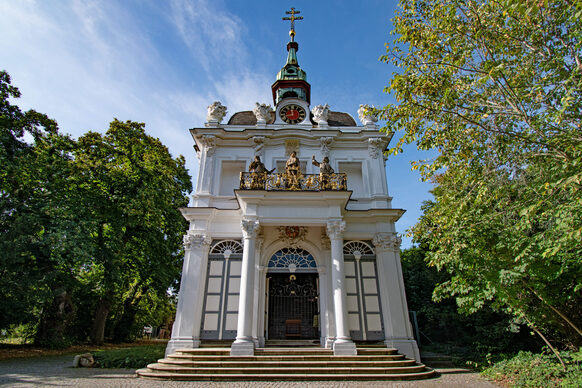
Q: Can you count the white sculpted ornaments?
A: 4